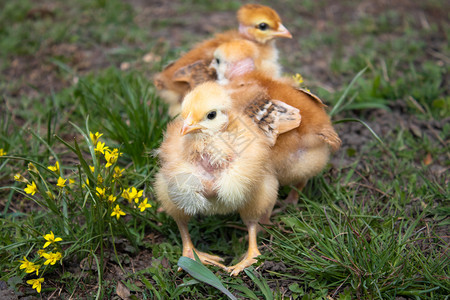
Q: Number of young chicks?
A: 3